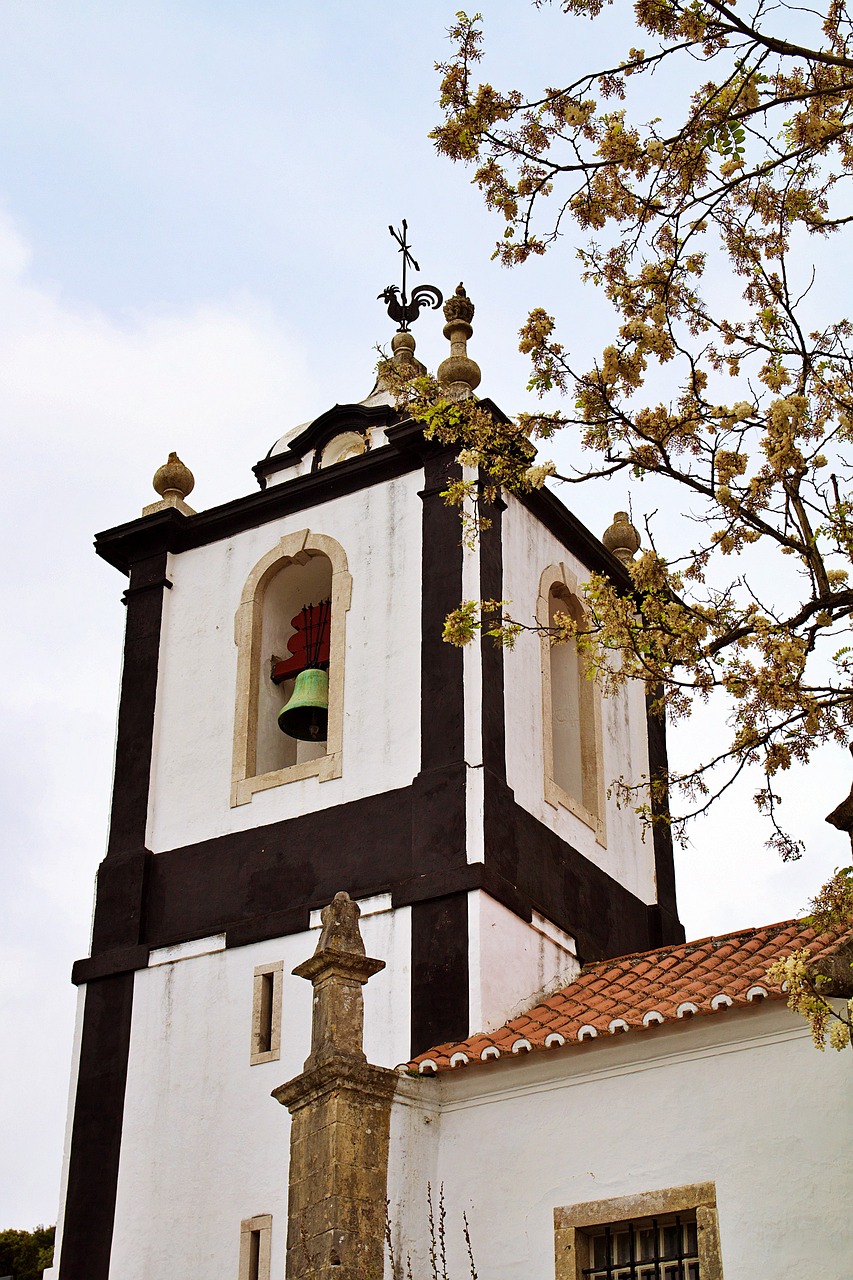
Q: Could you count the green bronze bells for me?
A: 1